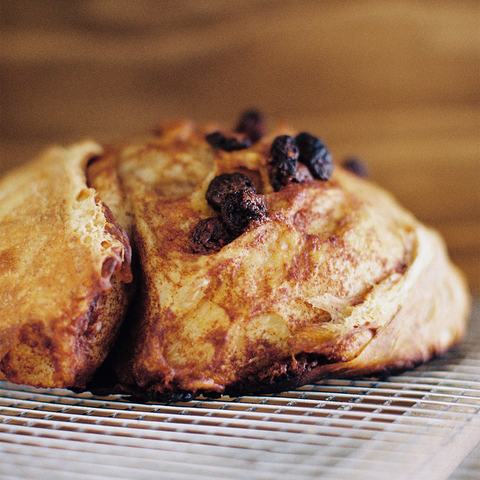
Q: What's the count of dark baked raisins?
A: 8